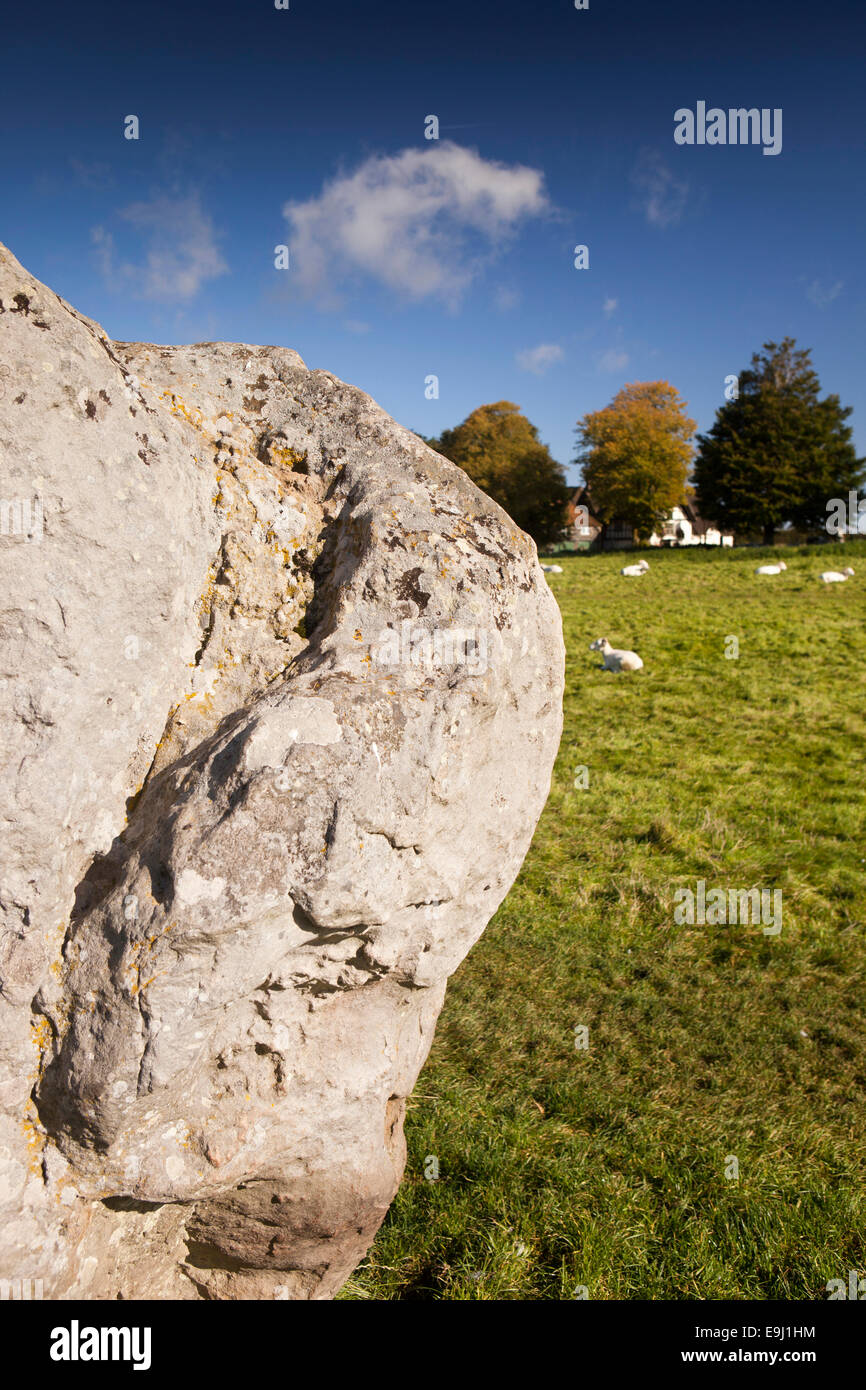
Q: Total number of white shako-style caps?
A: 0